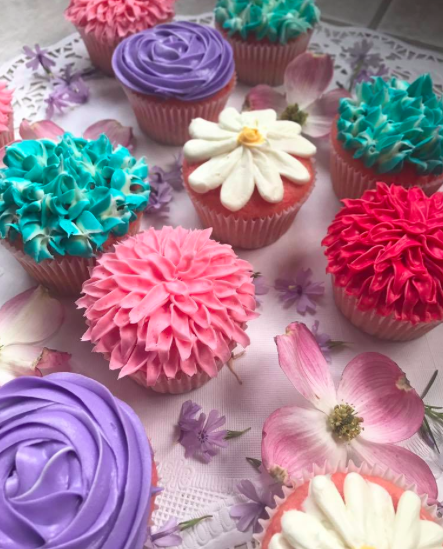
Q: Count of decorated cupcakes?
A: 11